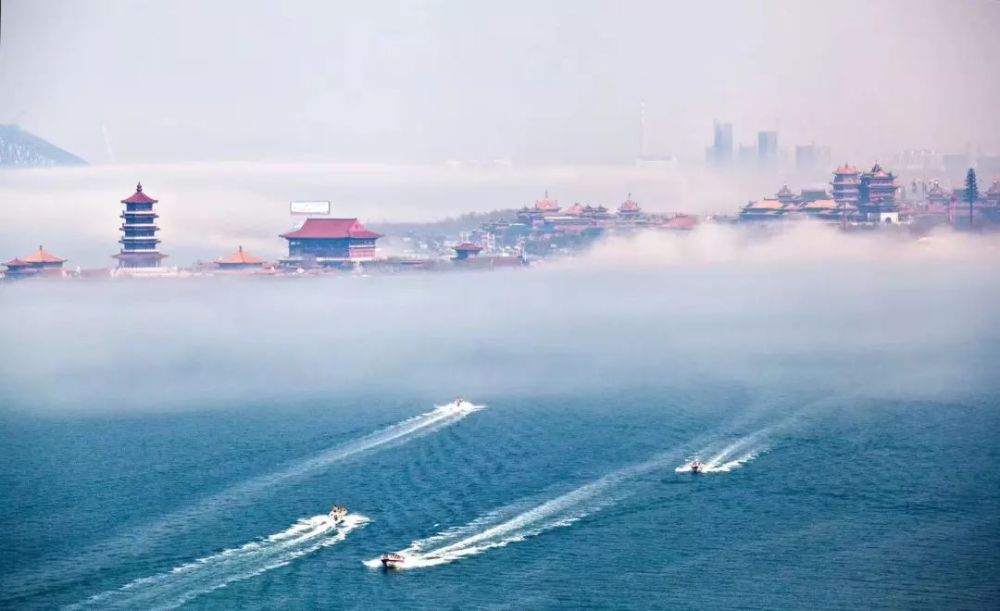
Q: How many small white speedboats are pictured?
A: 4